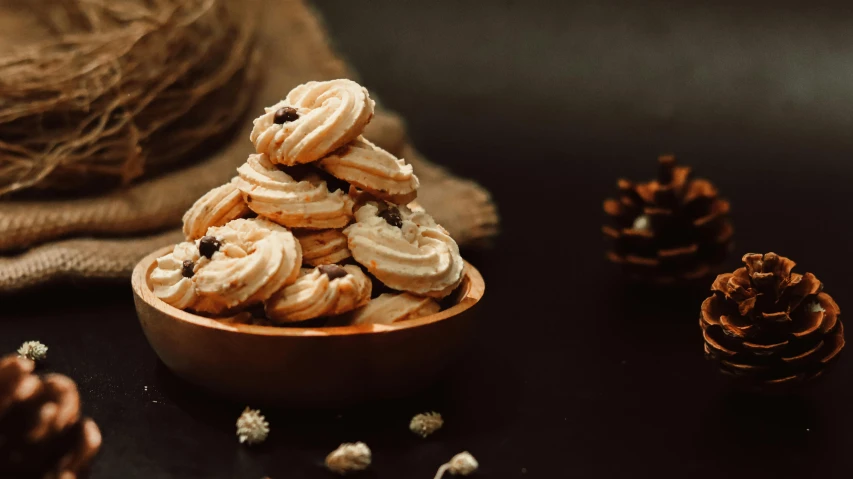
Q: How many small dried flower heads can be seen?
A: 5